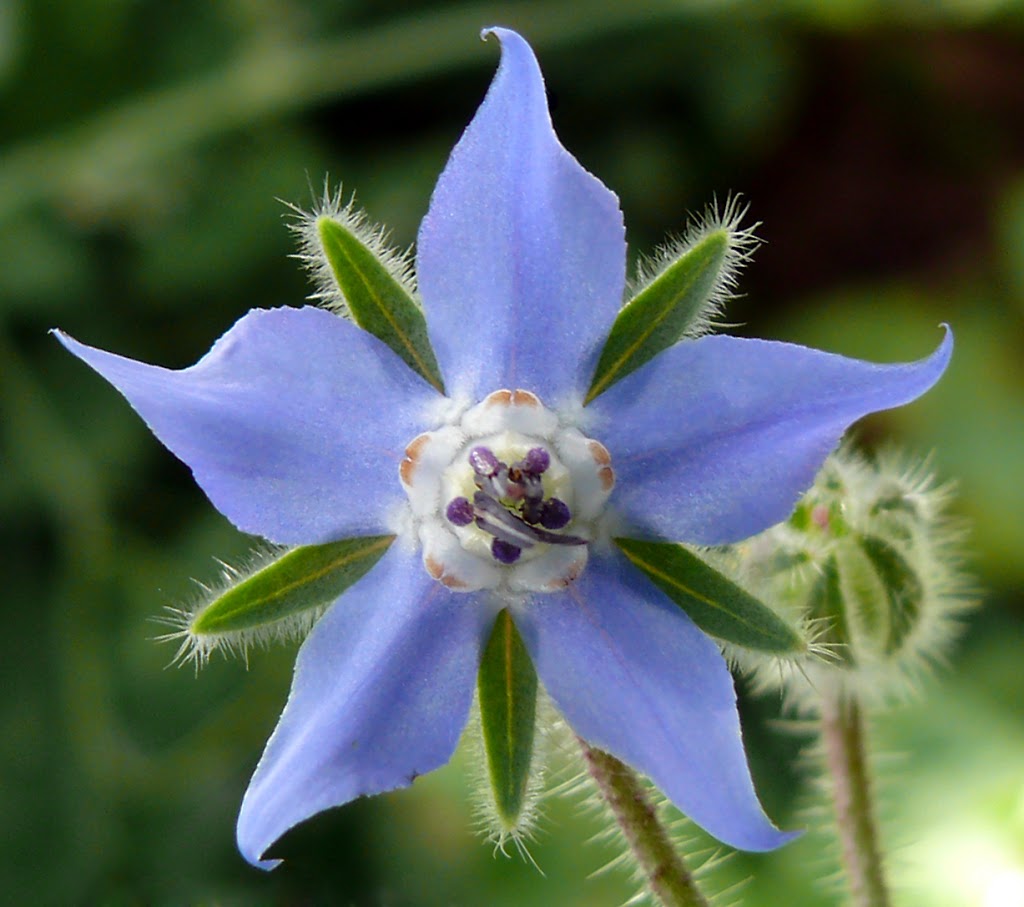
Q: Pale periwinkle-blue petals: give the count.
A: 5